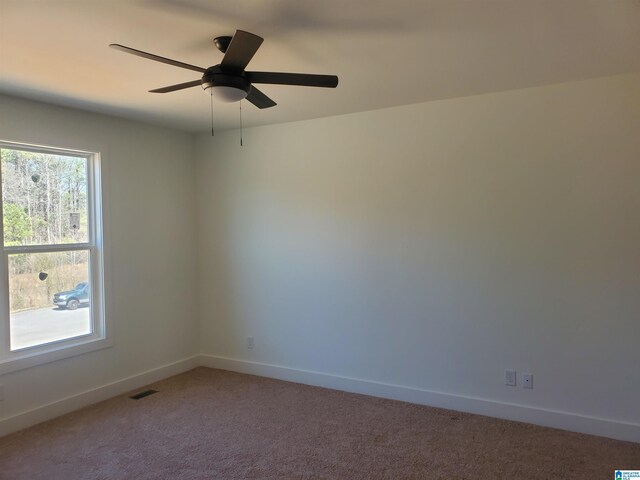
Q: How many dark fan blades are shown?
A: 5